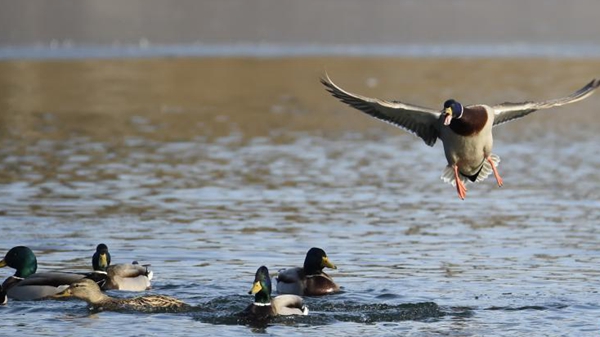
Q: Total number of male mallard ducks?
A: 5